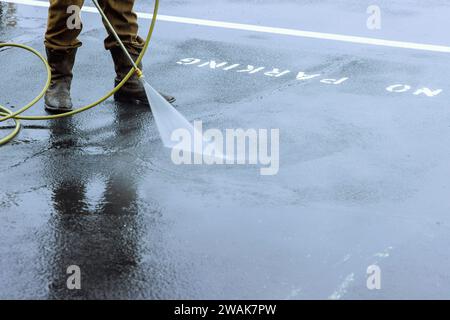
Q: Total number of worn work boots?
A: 2